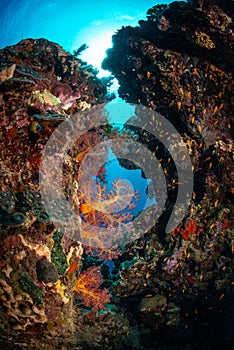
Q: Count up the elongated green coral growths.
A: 2